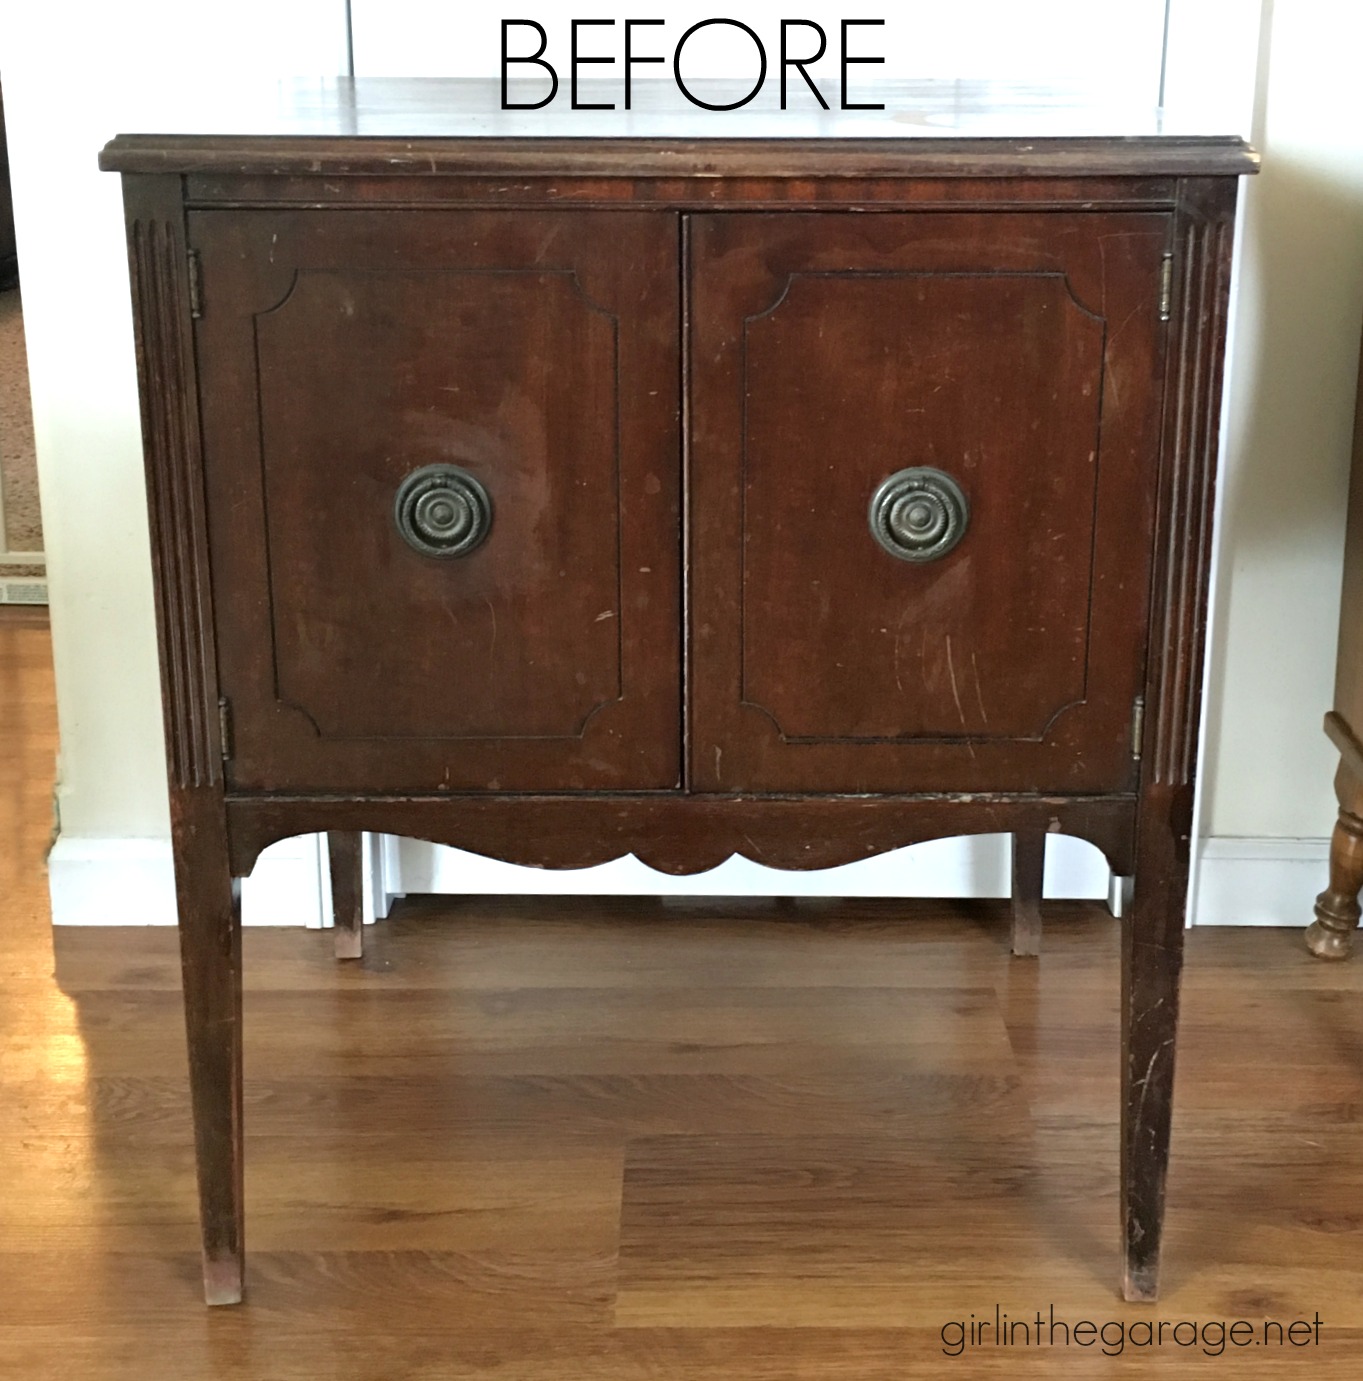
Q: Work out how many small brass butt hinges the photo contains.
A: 4